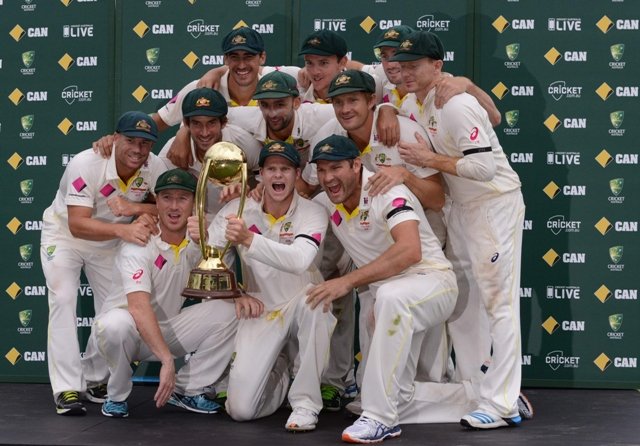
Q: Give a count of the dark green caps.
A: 11